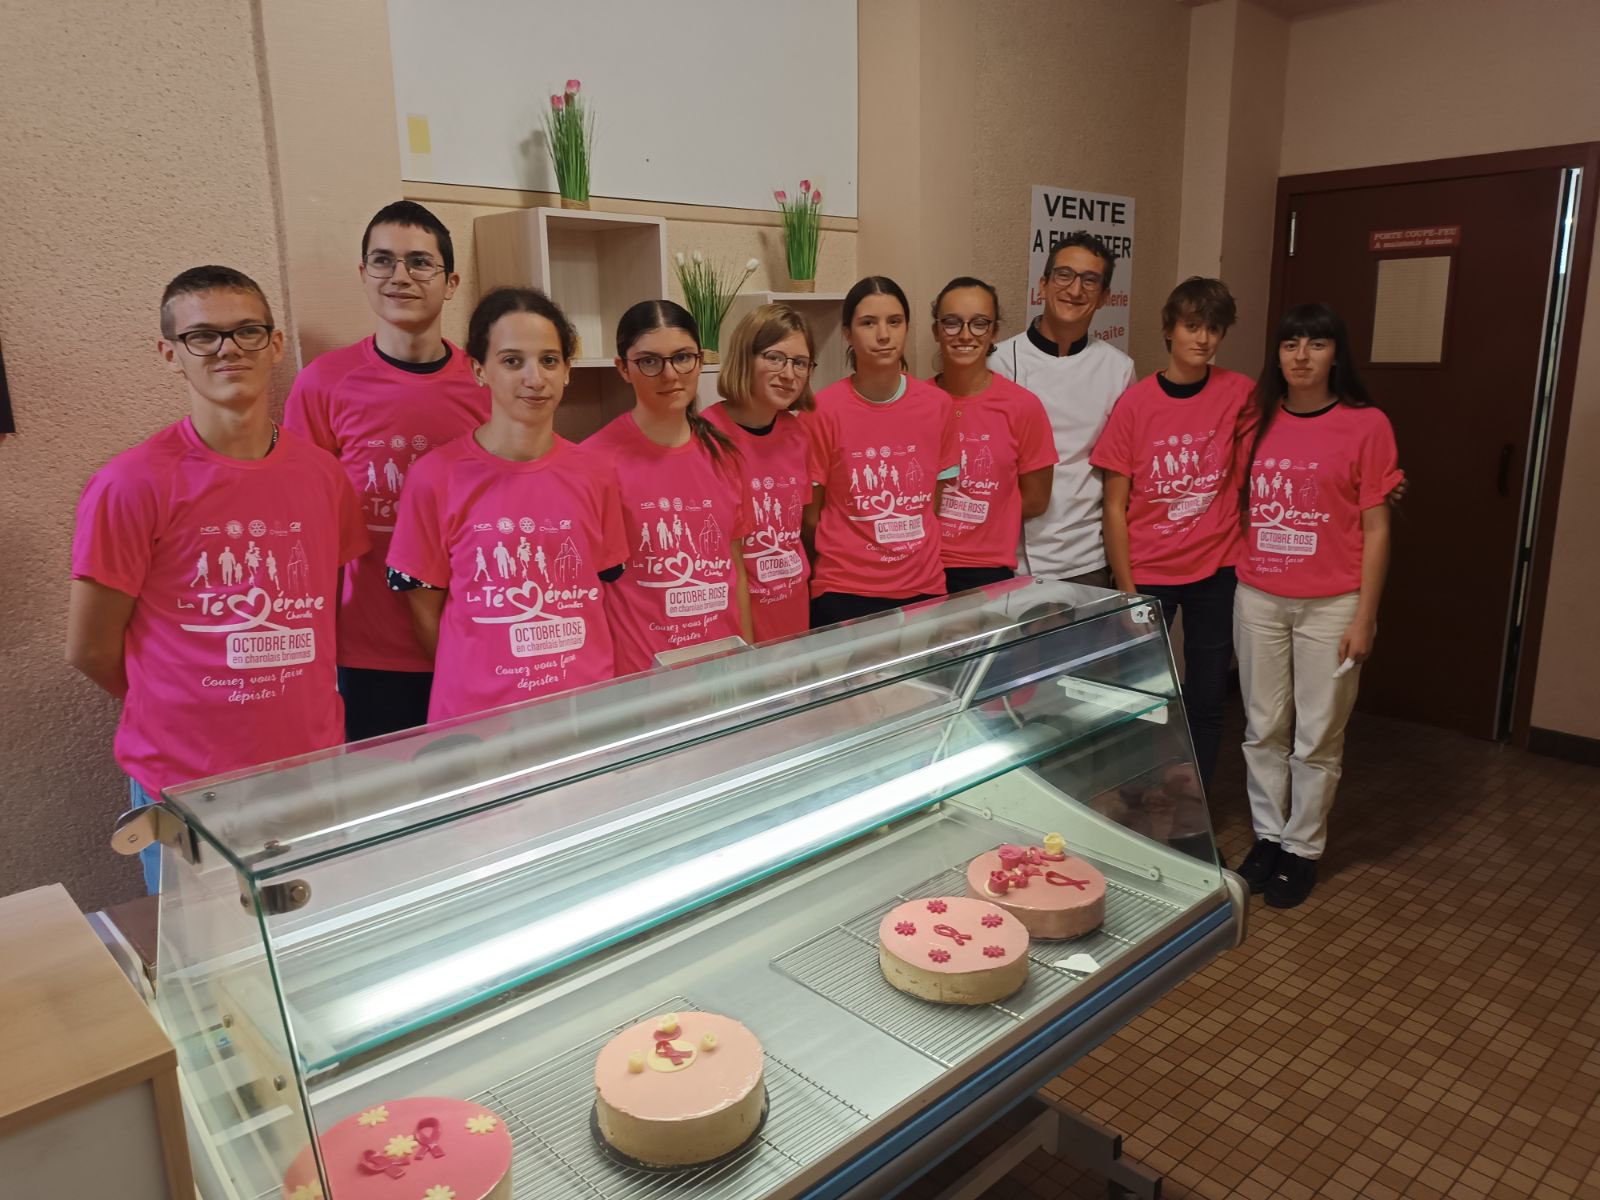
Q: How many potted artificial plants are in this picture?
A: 3